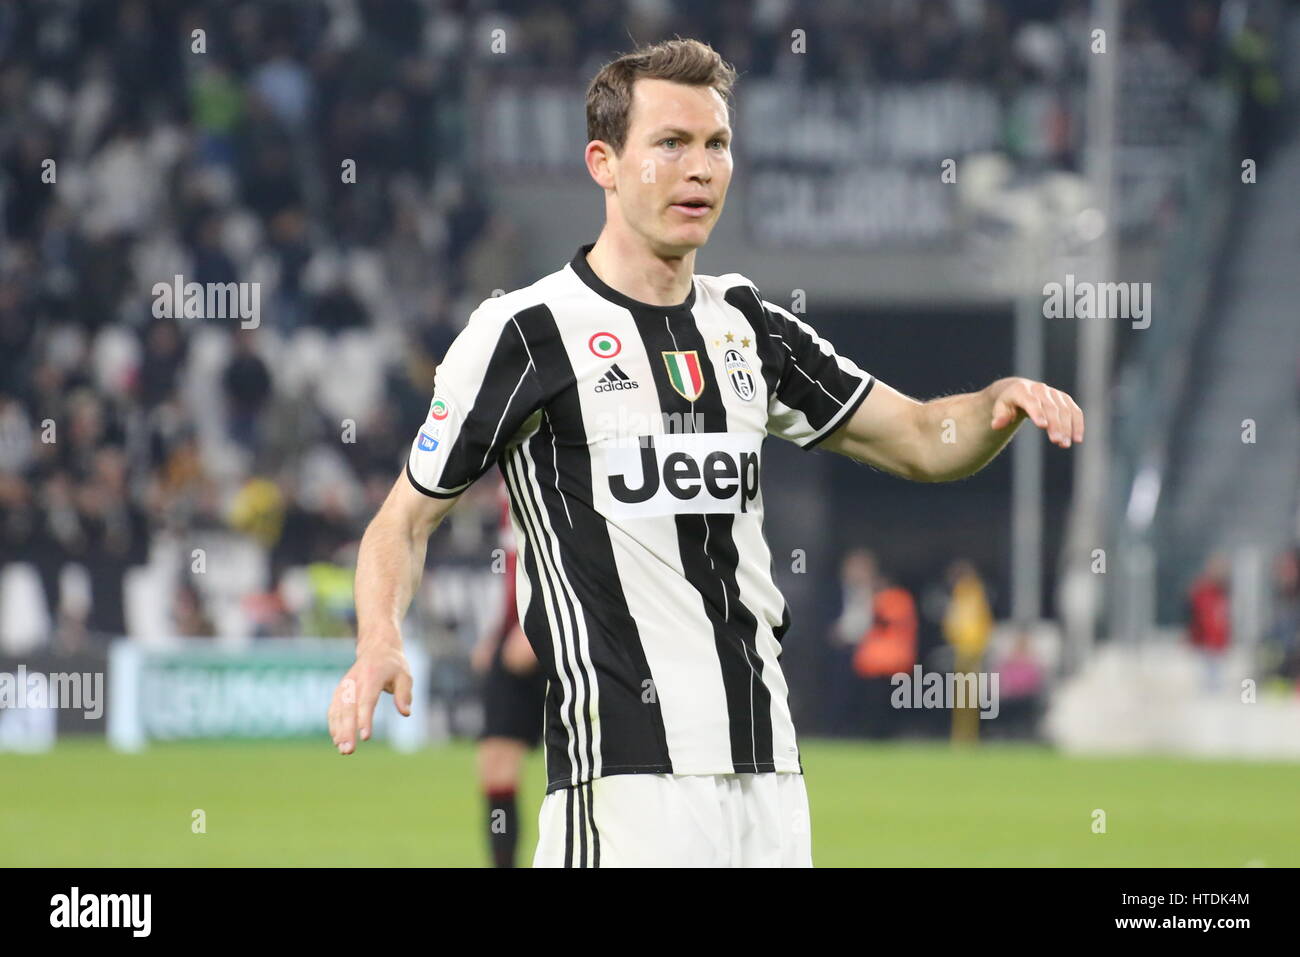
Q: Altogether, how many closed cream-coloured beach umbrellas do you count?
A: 0